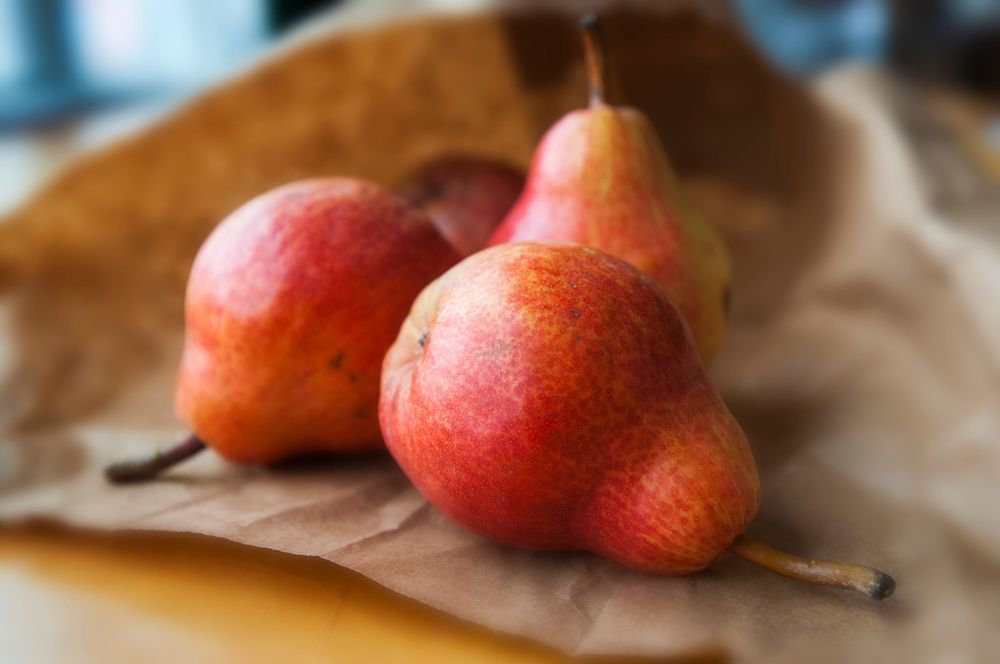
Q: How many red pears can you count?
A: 4